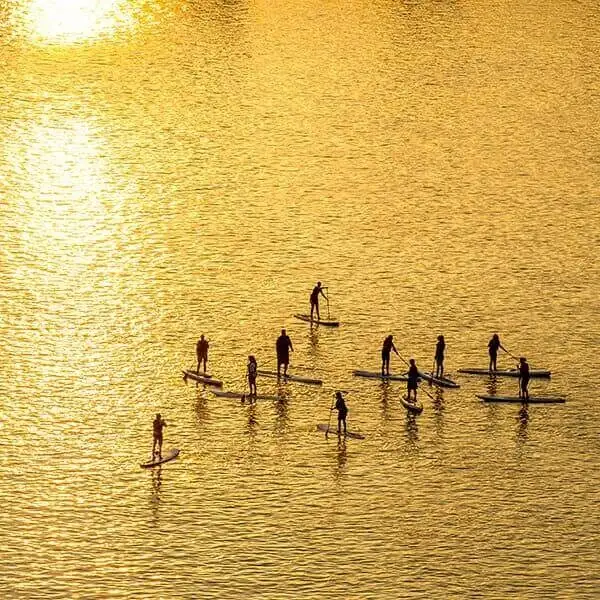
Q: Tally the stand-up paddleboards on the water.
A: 11